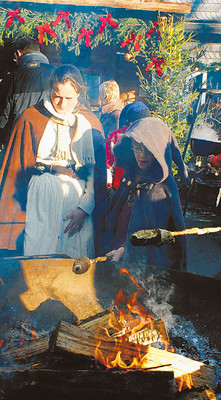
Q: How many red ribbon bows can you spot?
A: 8